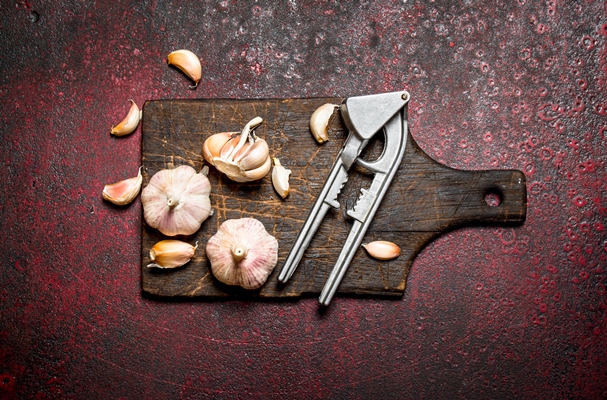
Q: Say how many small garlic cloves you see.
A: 7